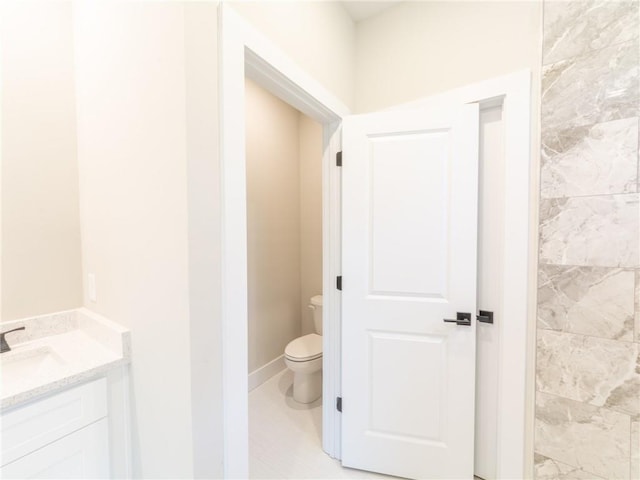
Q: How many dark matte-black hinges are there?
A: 3